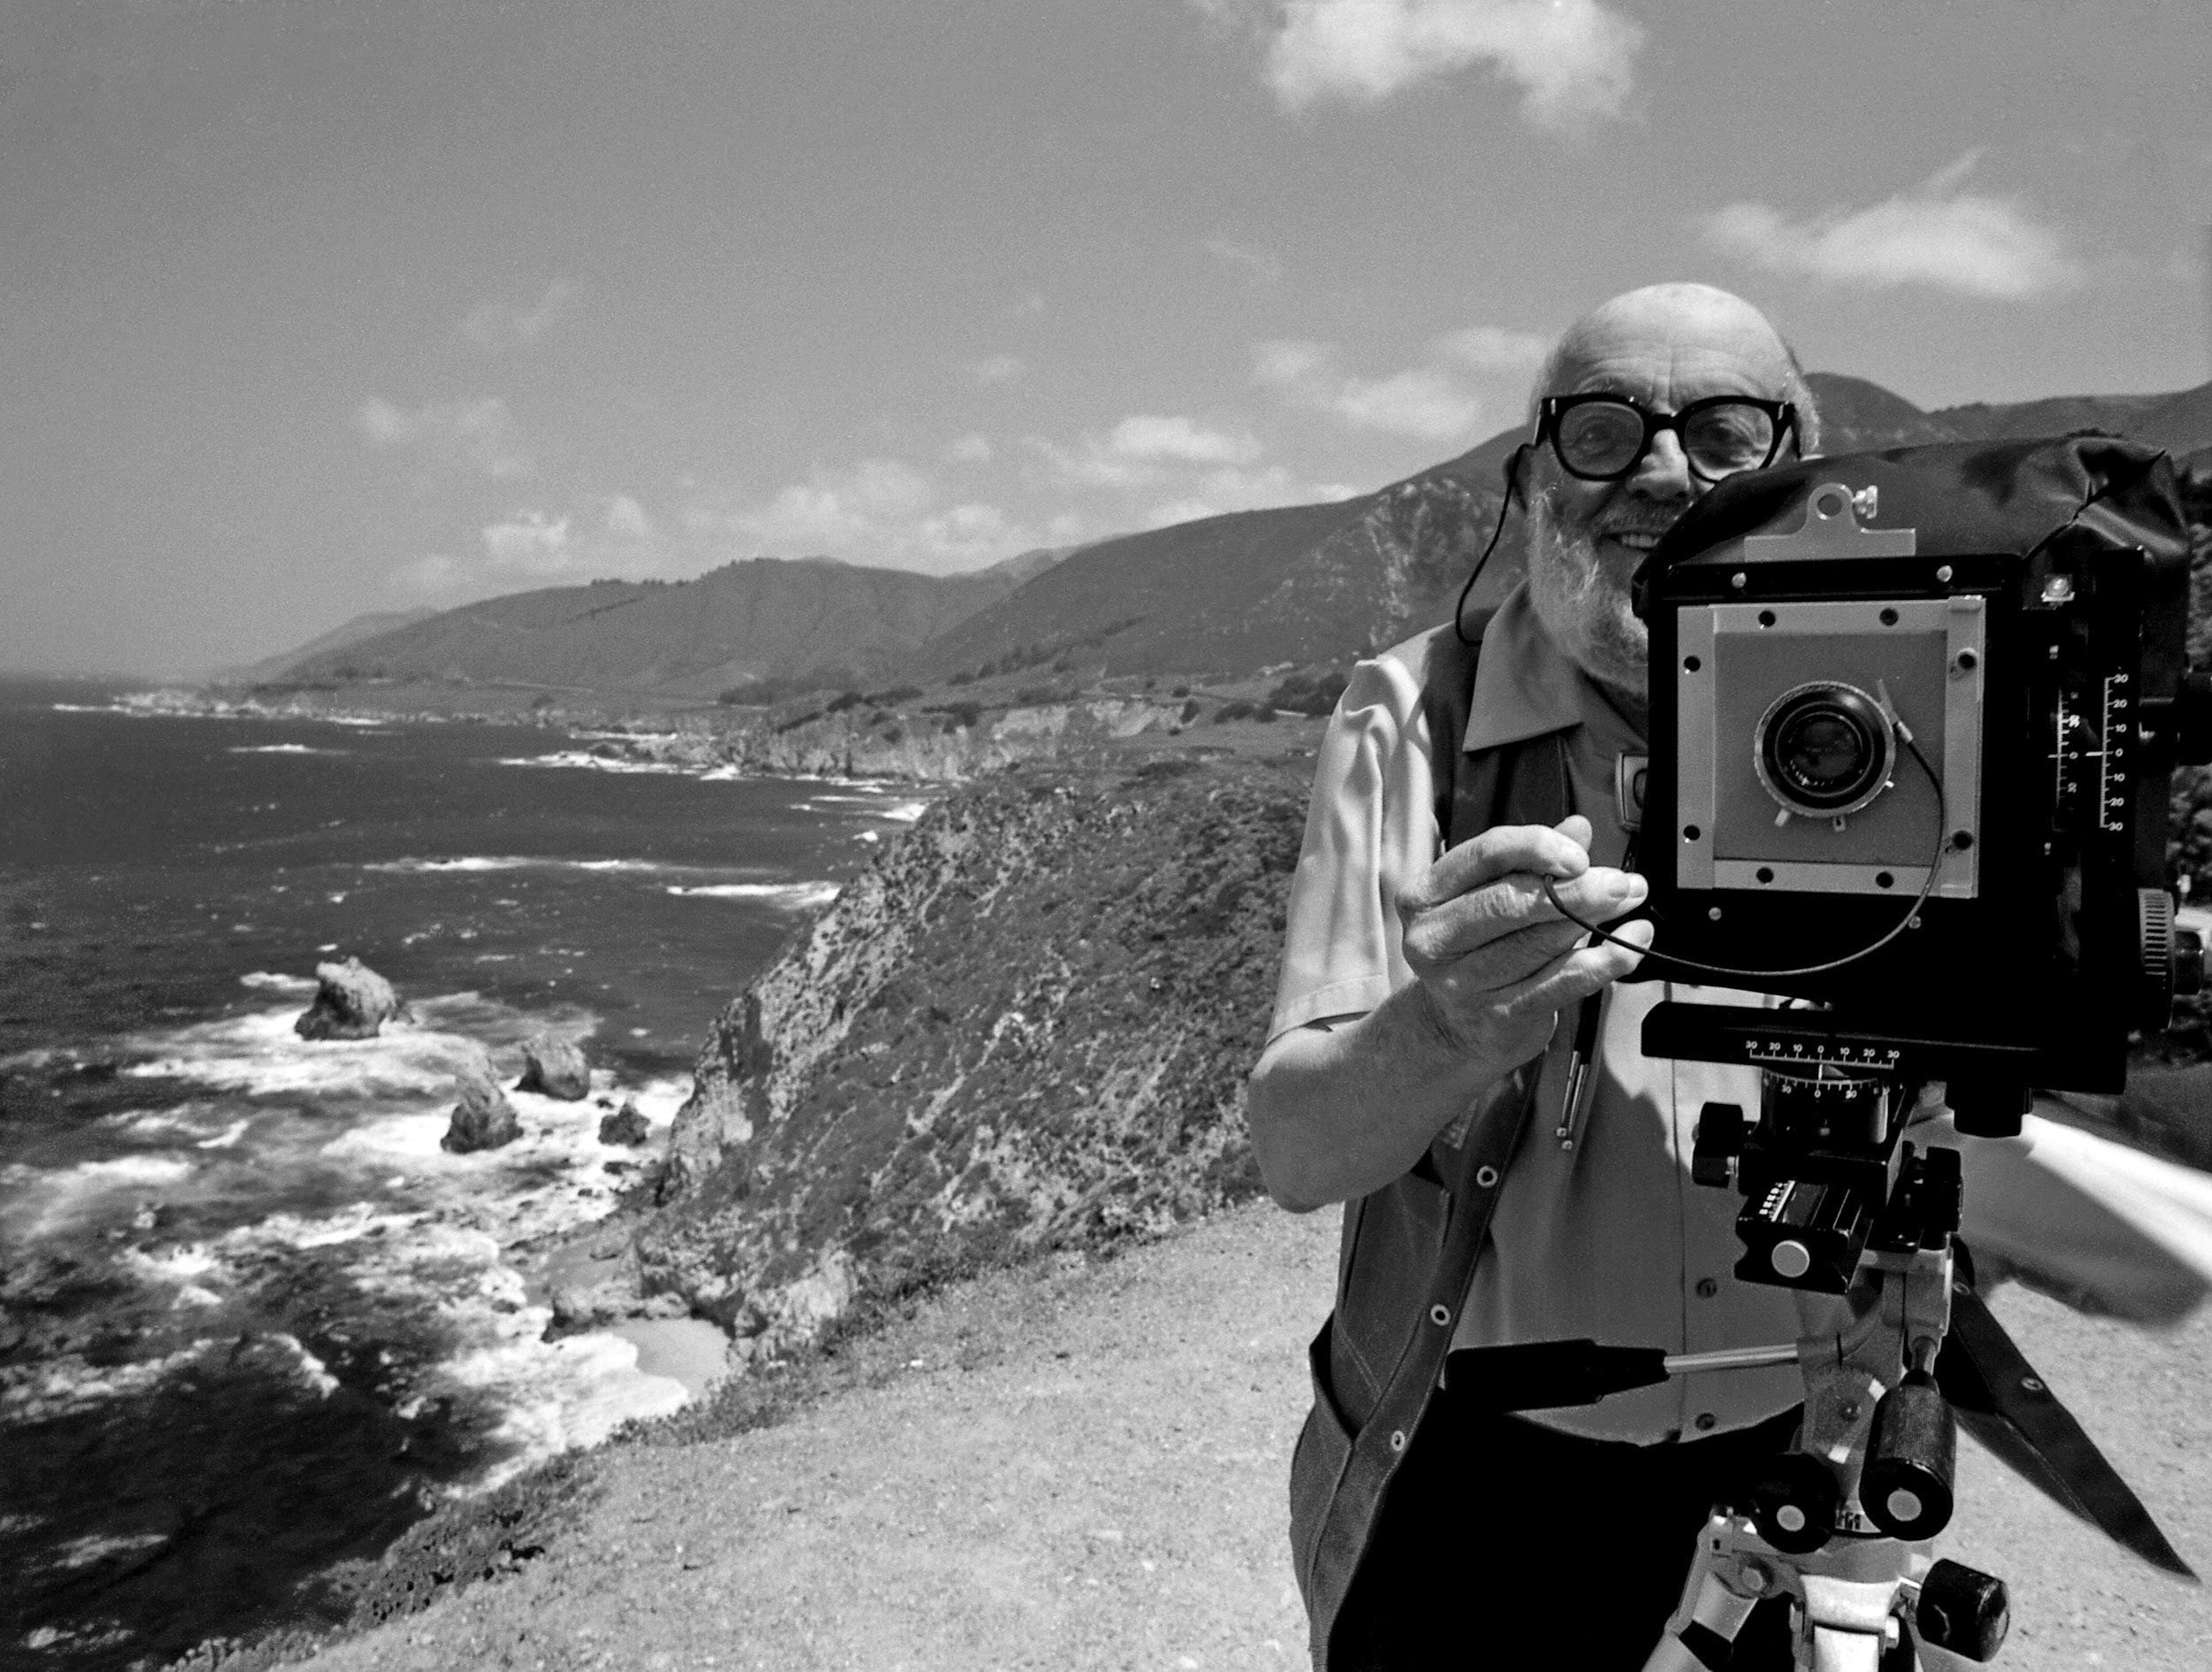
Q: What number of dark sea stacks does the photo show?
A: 4